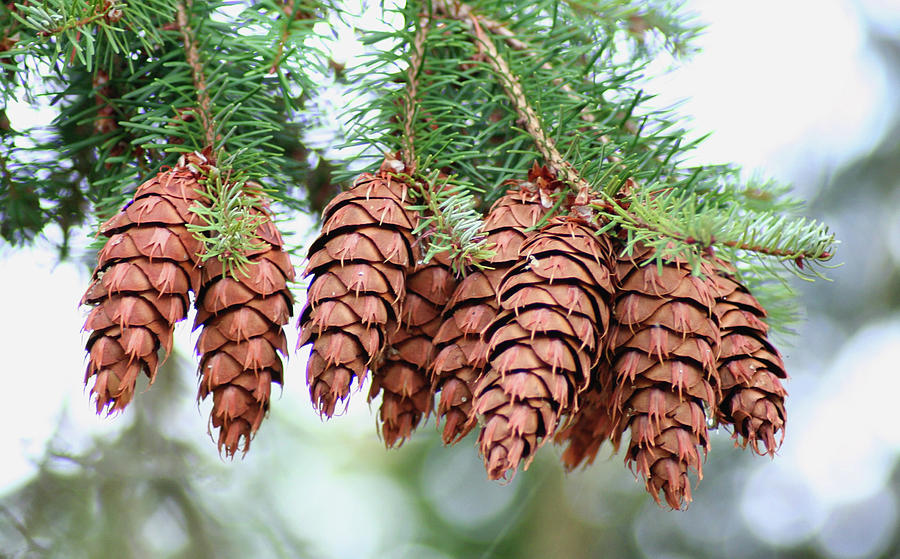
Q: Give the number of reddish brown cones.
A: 9